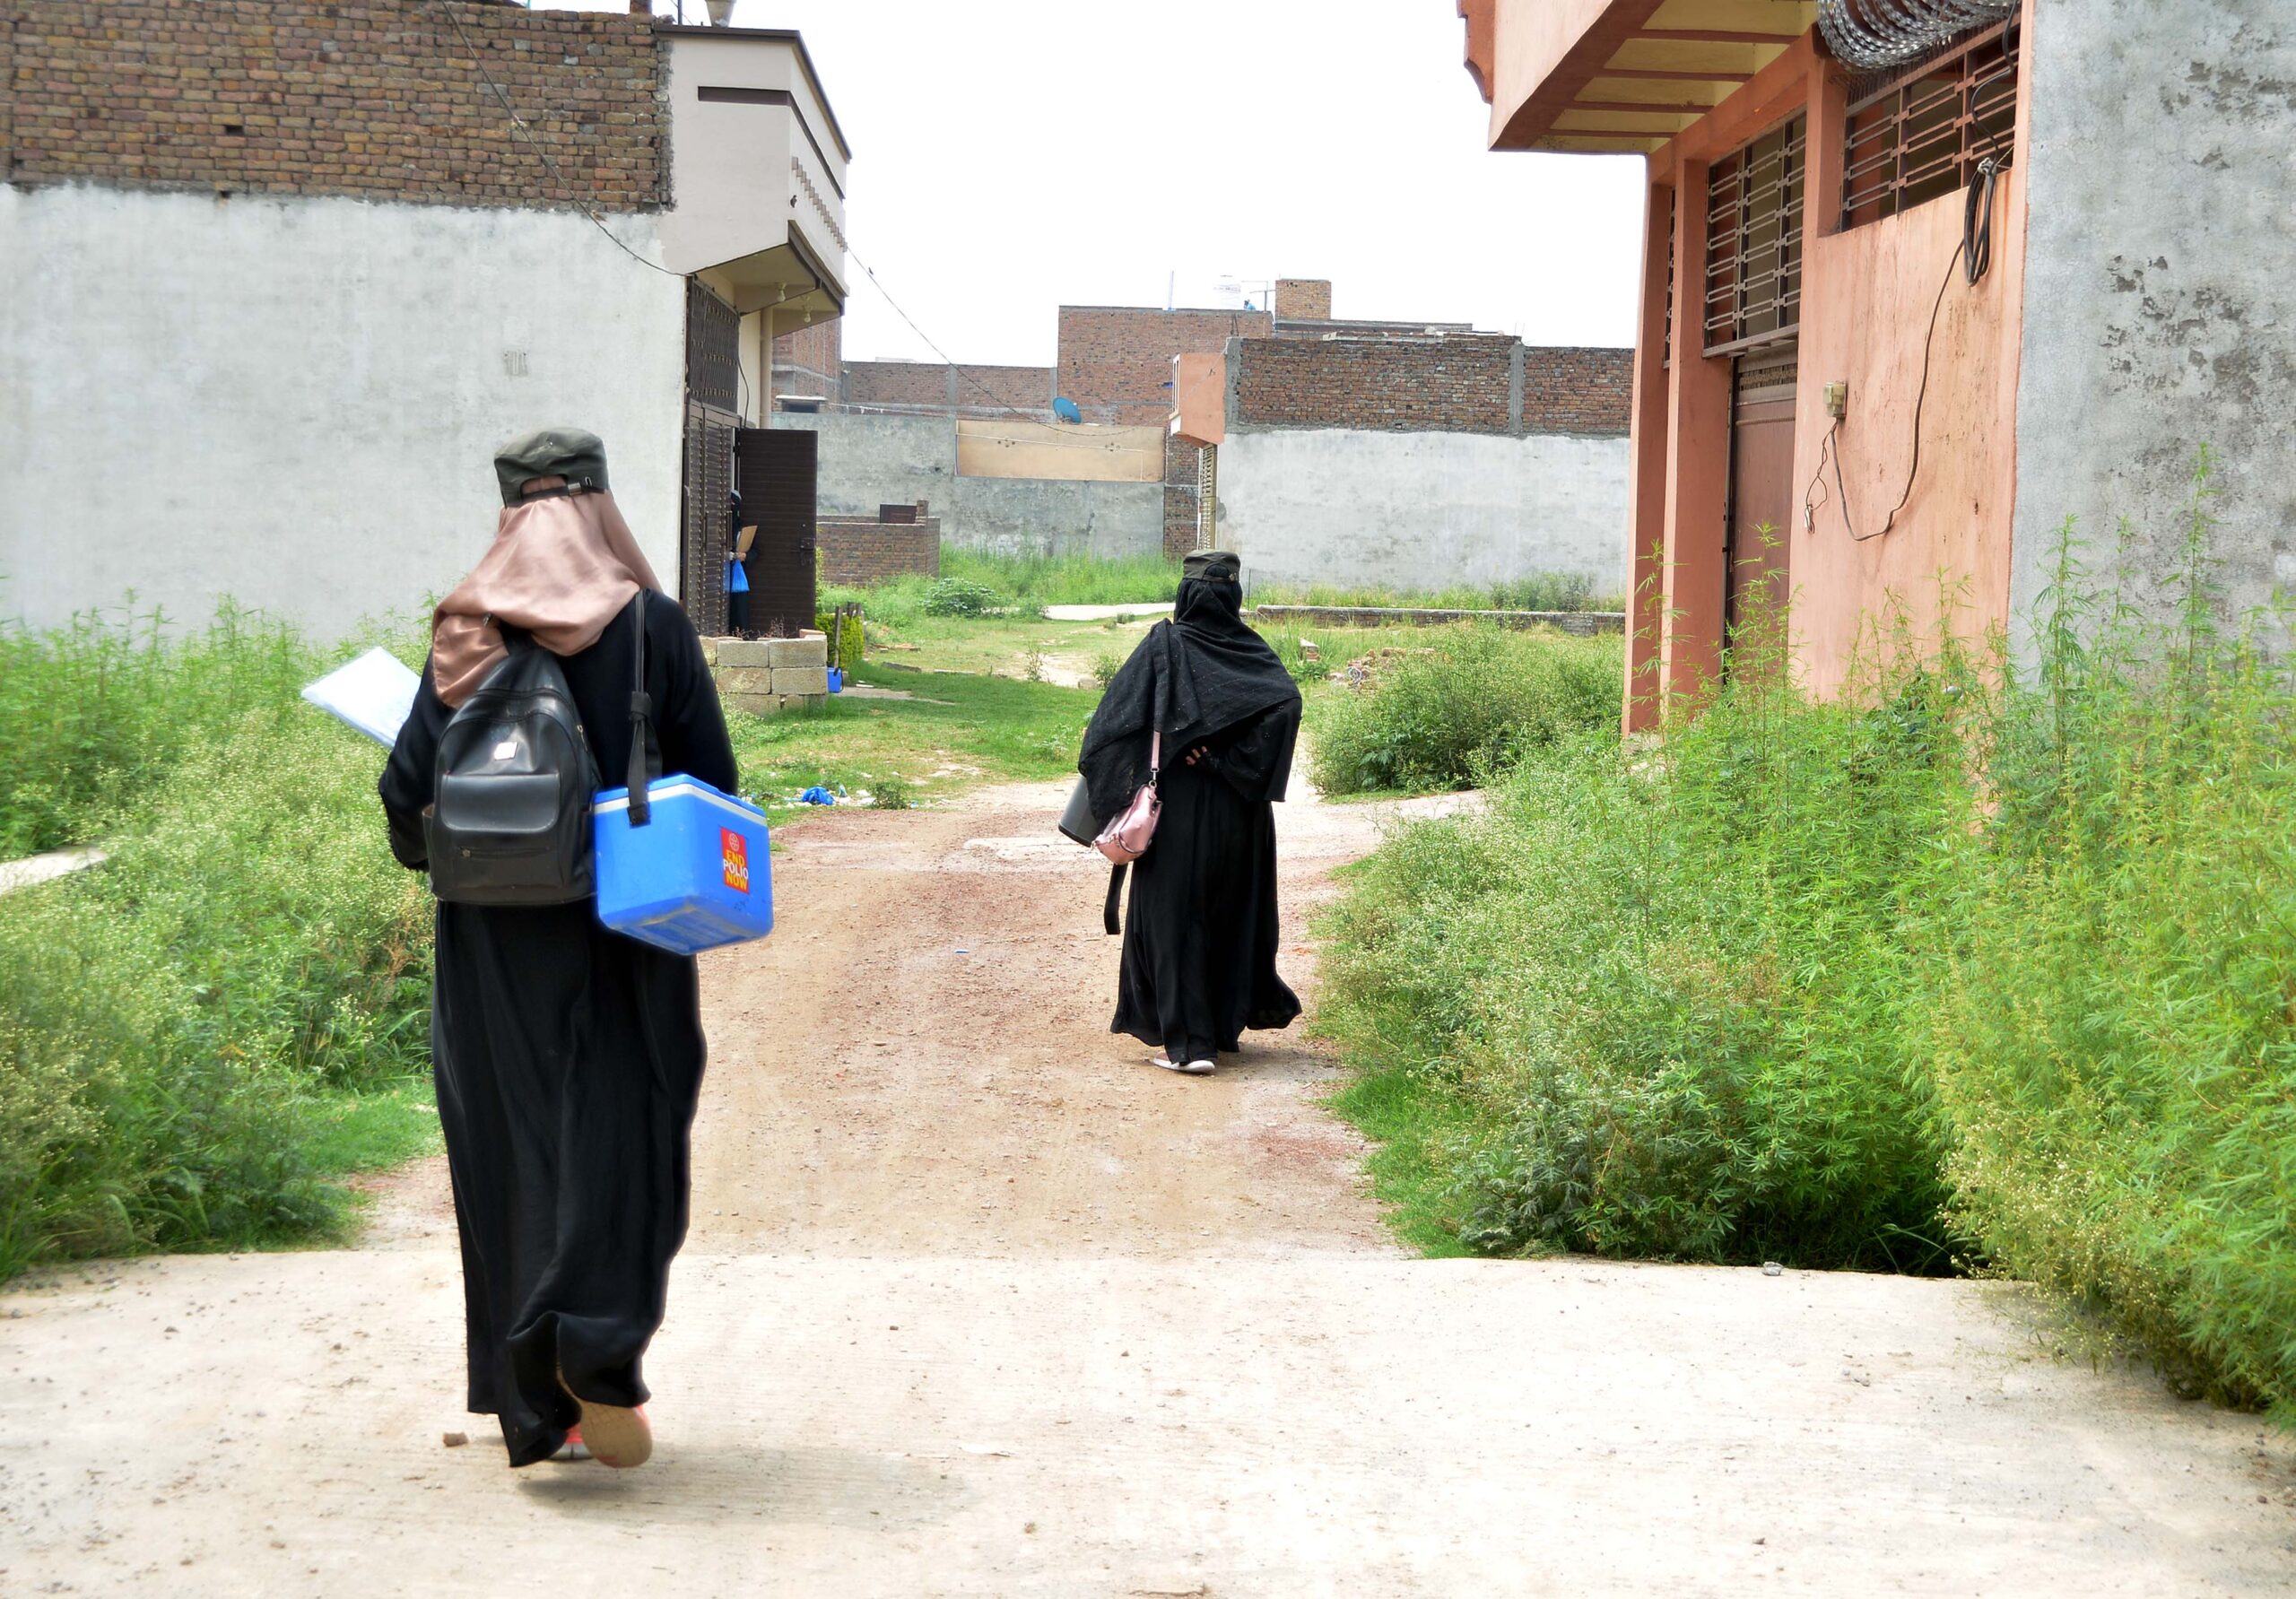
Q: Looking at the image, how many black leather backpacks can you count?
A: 1